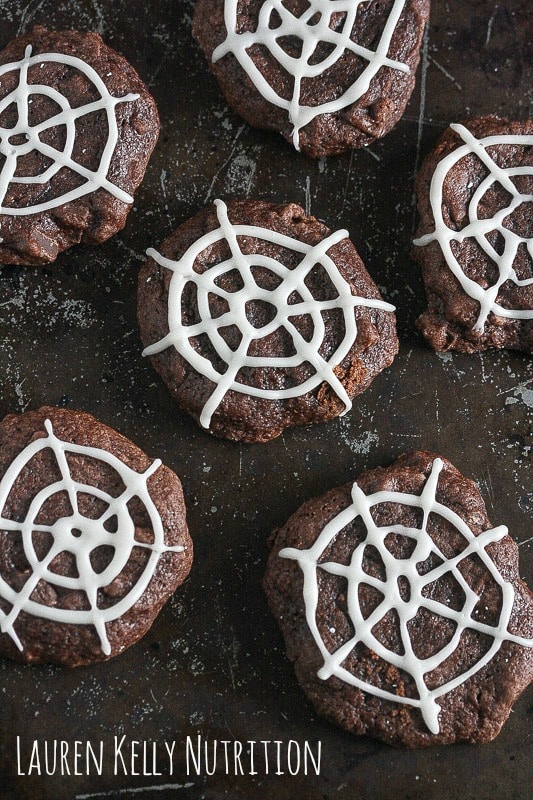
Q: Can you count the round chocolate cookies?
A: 6